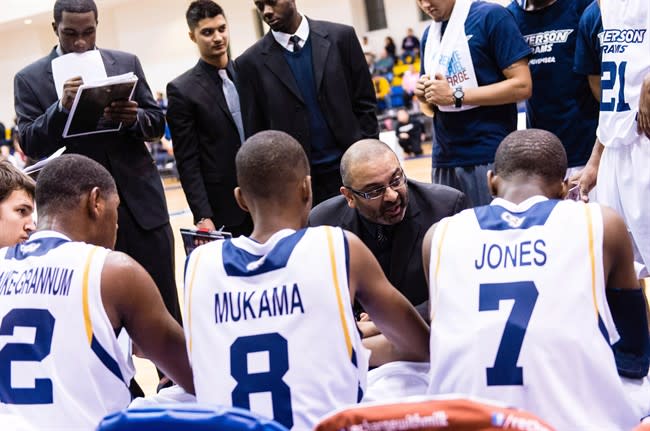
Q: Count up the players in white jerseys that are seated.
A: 3